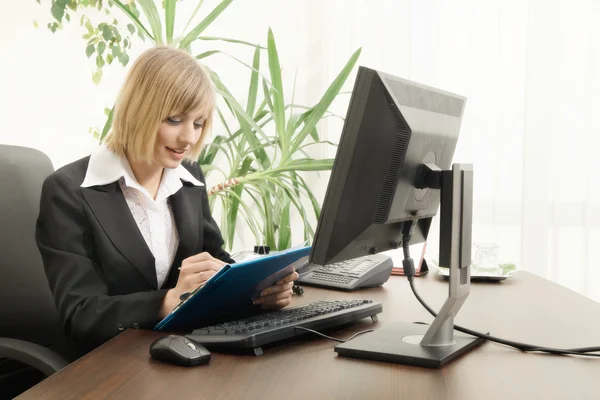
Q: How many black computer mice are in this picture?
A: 1